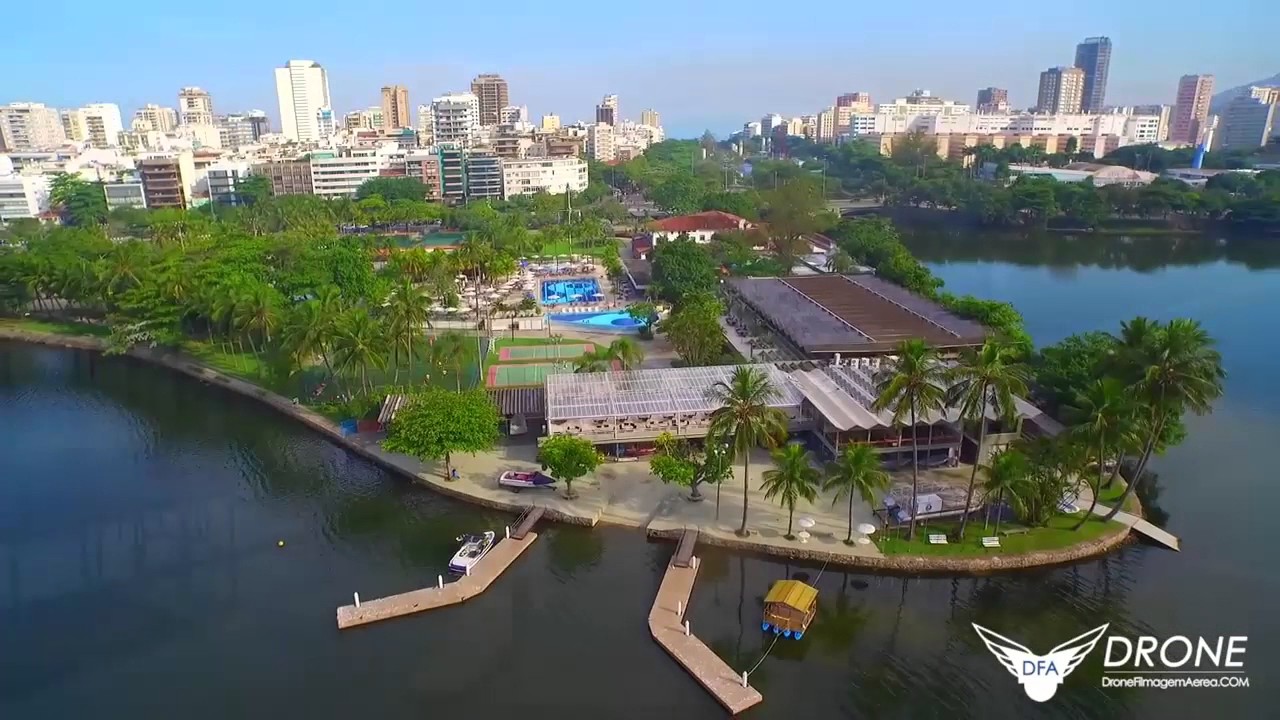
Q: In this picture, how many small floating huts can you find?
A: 1